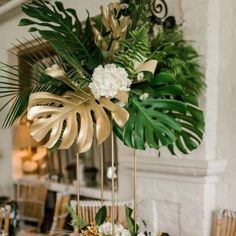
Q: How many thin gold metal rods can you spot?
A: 4